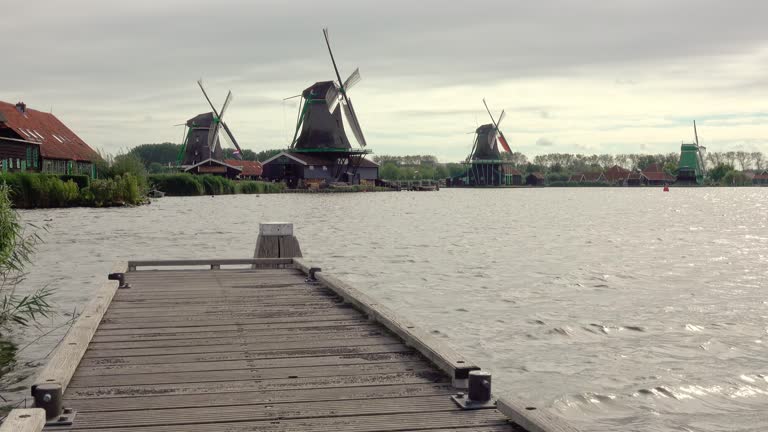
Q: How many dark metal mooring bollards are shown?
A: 4